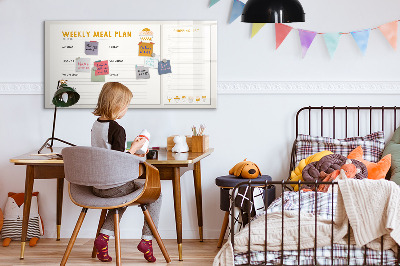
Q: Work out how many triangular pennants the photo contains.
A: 8